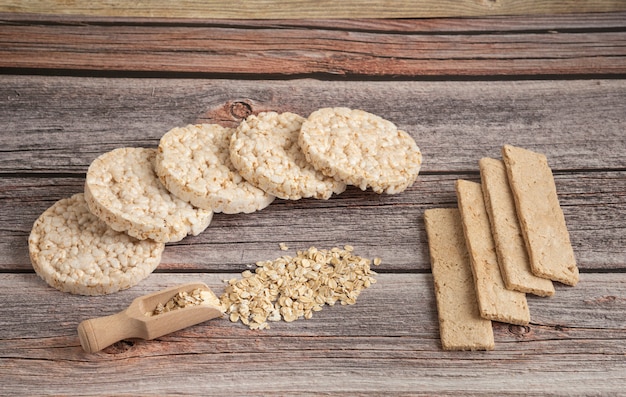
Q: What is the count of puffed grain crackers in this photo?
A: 5